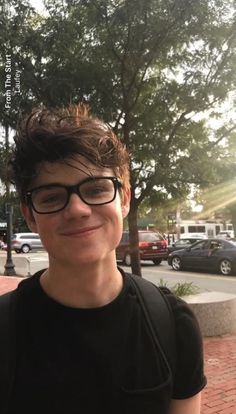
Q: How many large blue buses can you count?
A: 0